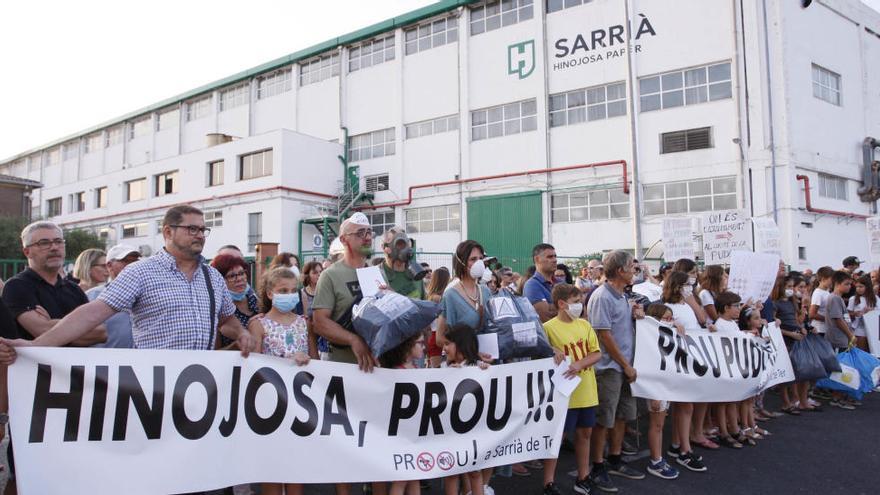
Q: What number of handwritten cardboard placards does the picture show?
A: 5